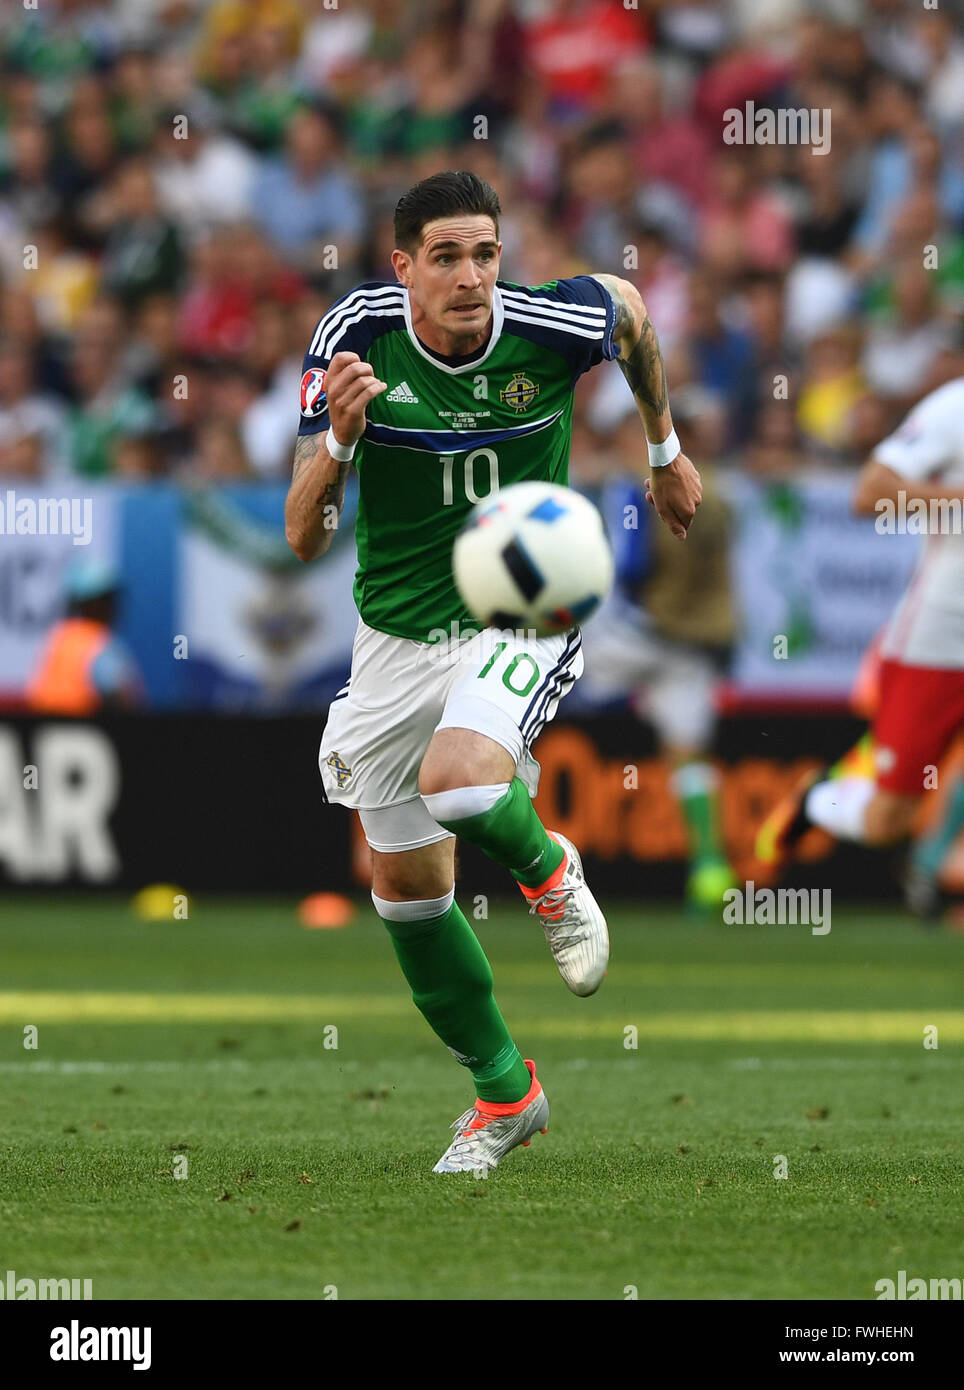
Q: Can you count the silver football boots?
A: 2